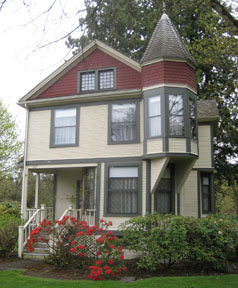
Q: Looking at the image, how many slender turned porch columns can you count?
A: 2